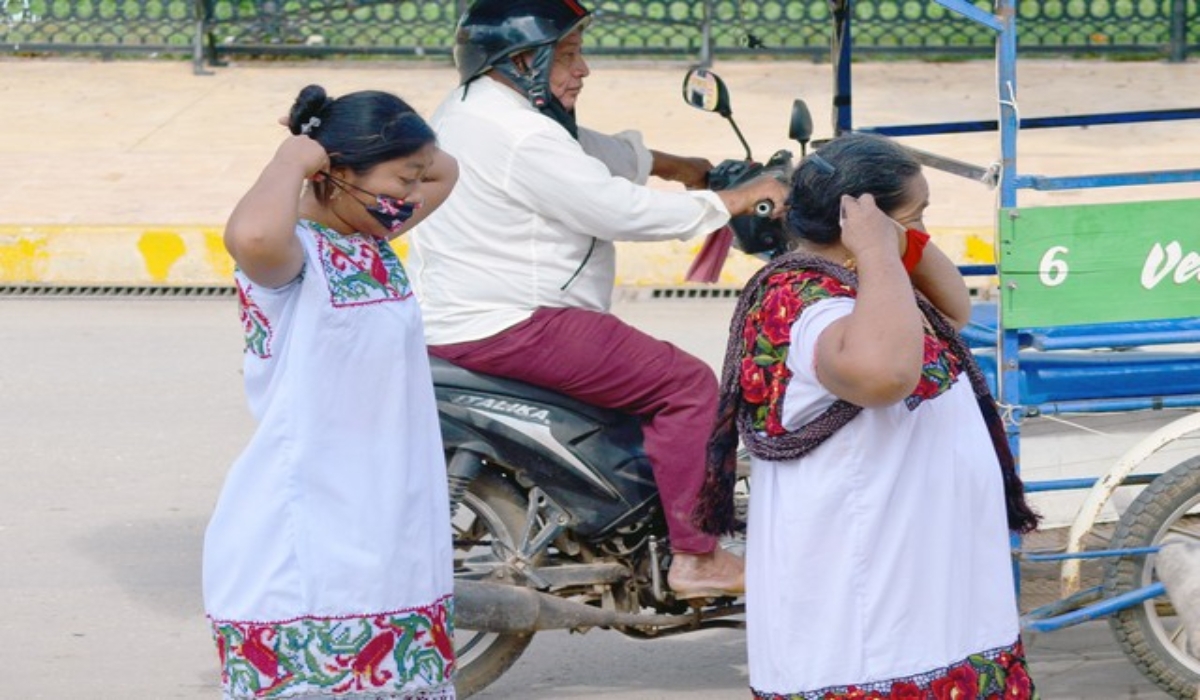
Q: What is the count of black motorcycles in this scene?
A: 1